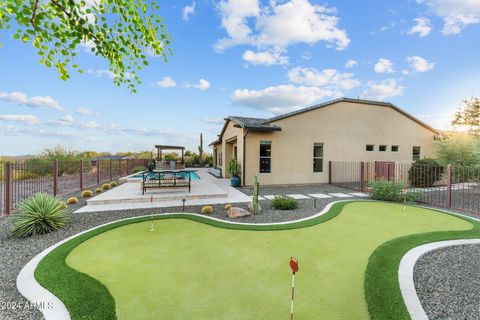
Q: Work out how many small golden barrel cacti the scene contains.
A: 8